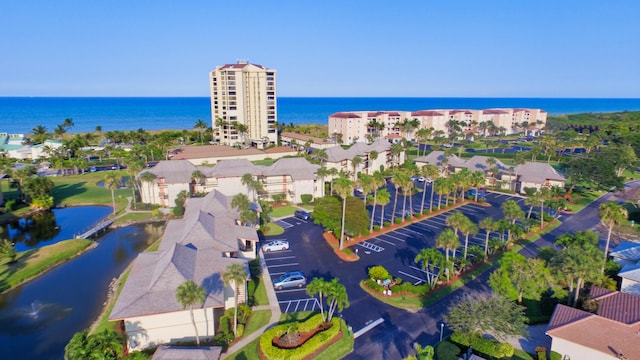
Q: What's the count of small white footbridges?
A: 1